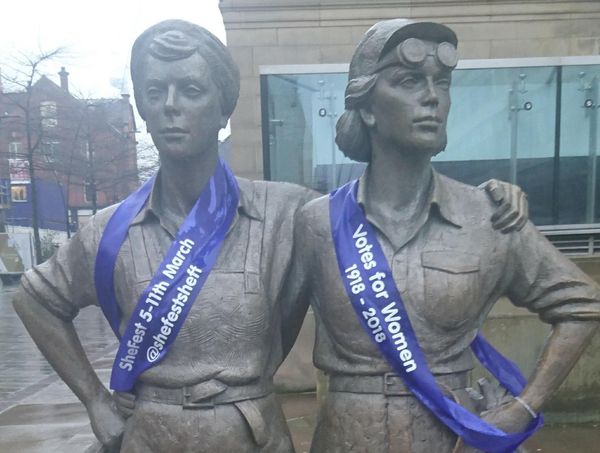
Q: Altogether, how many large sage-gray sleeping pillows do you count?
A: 0